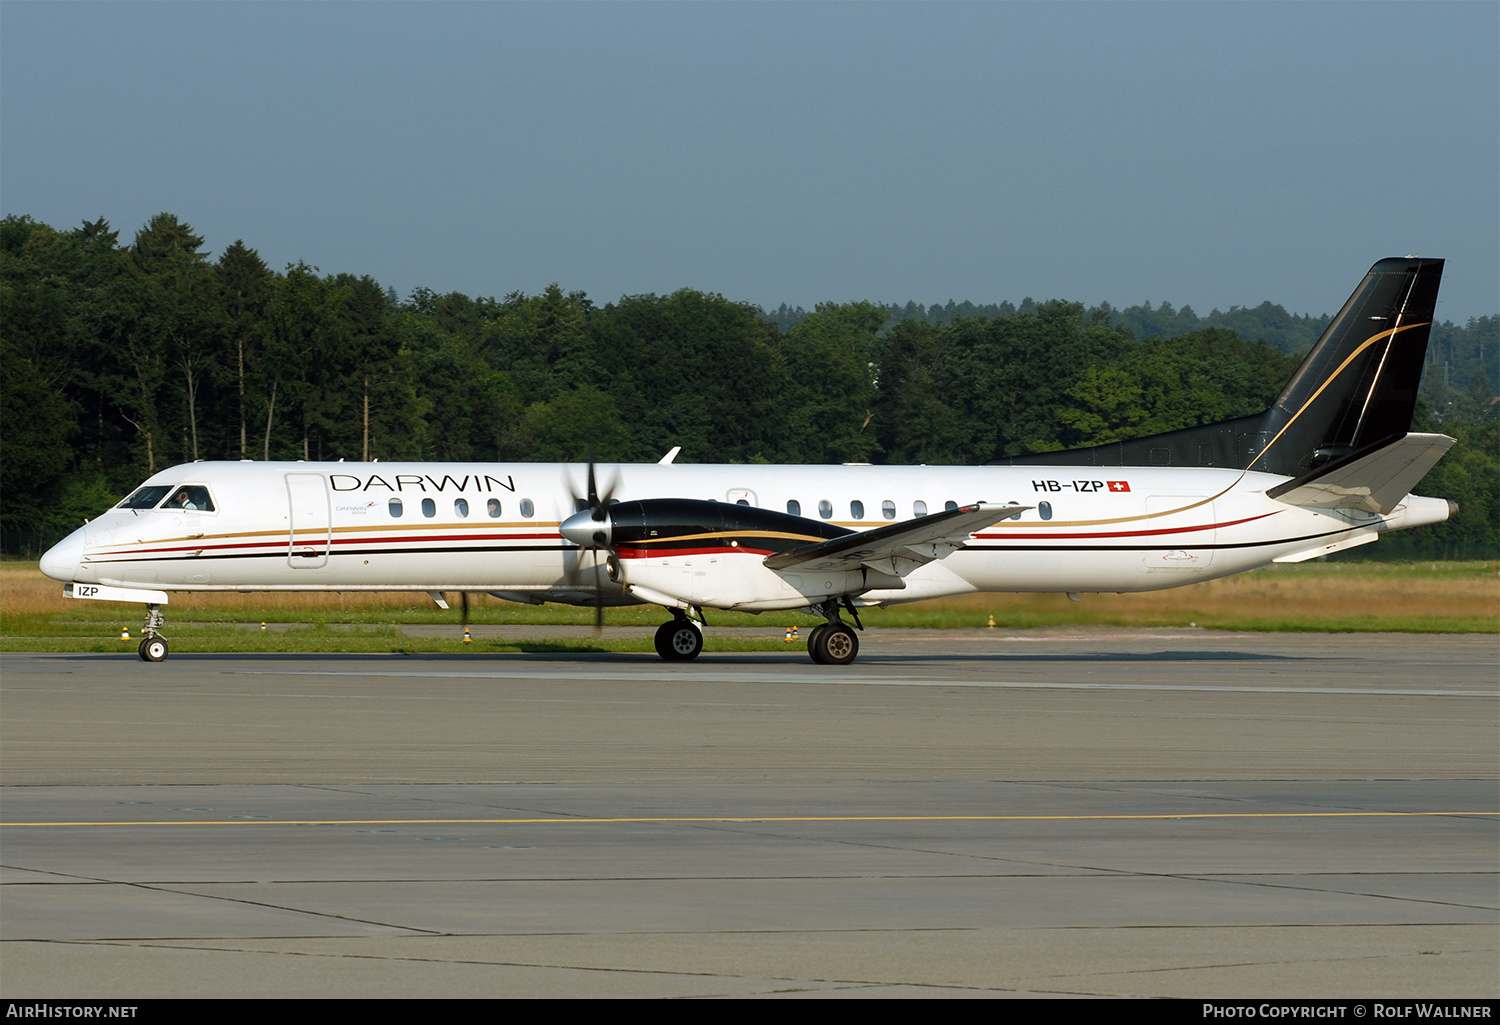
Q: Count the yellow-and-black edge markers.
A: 6